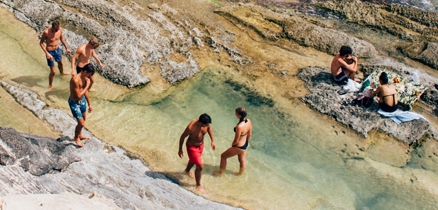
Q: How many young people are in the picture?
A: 7